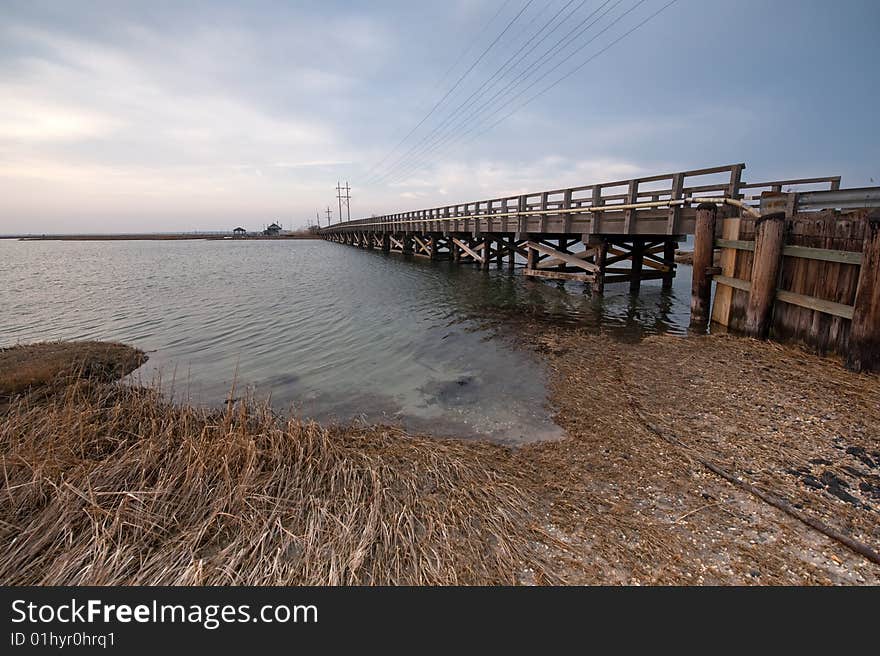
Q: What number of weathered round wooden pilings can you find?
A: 3